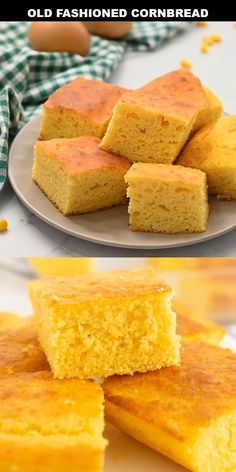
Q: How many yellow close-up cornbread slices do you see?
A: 5